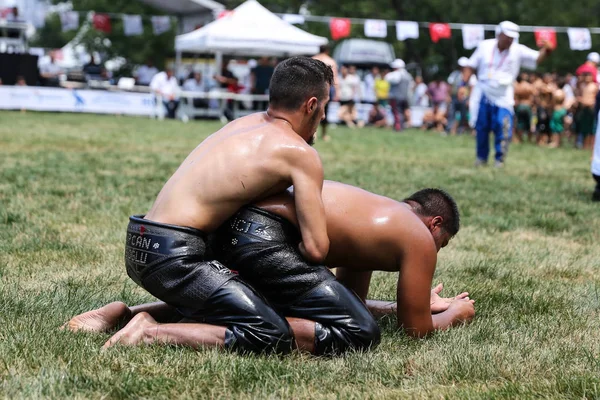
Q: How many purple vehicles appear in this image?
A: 0